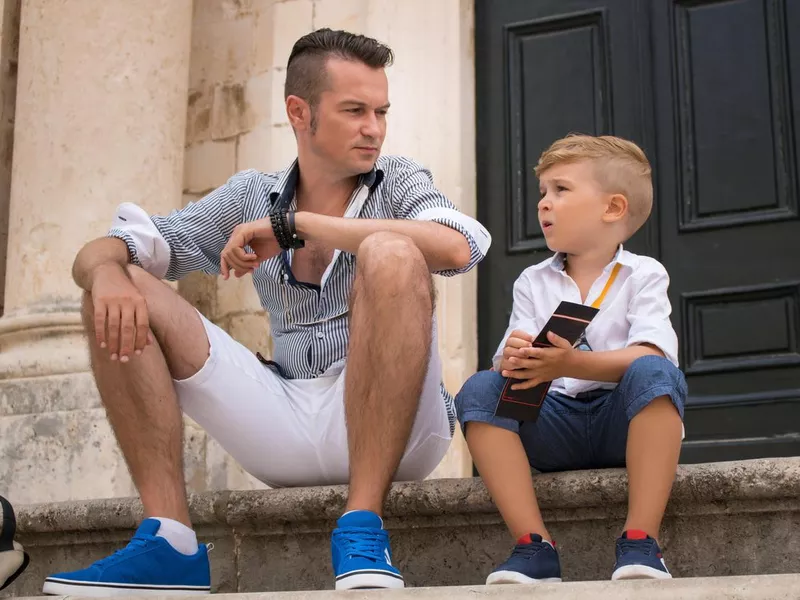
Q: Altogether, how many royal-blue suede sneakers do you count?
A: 2